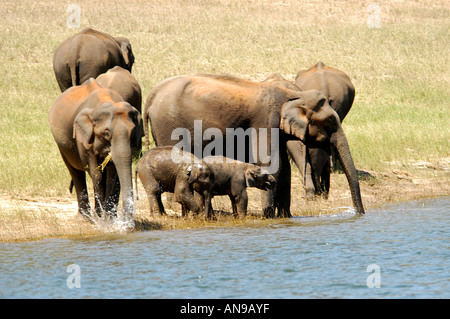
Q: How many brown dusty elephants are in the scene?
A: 8